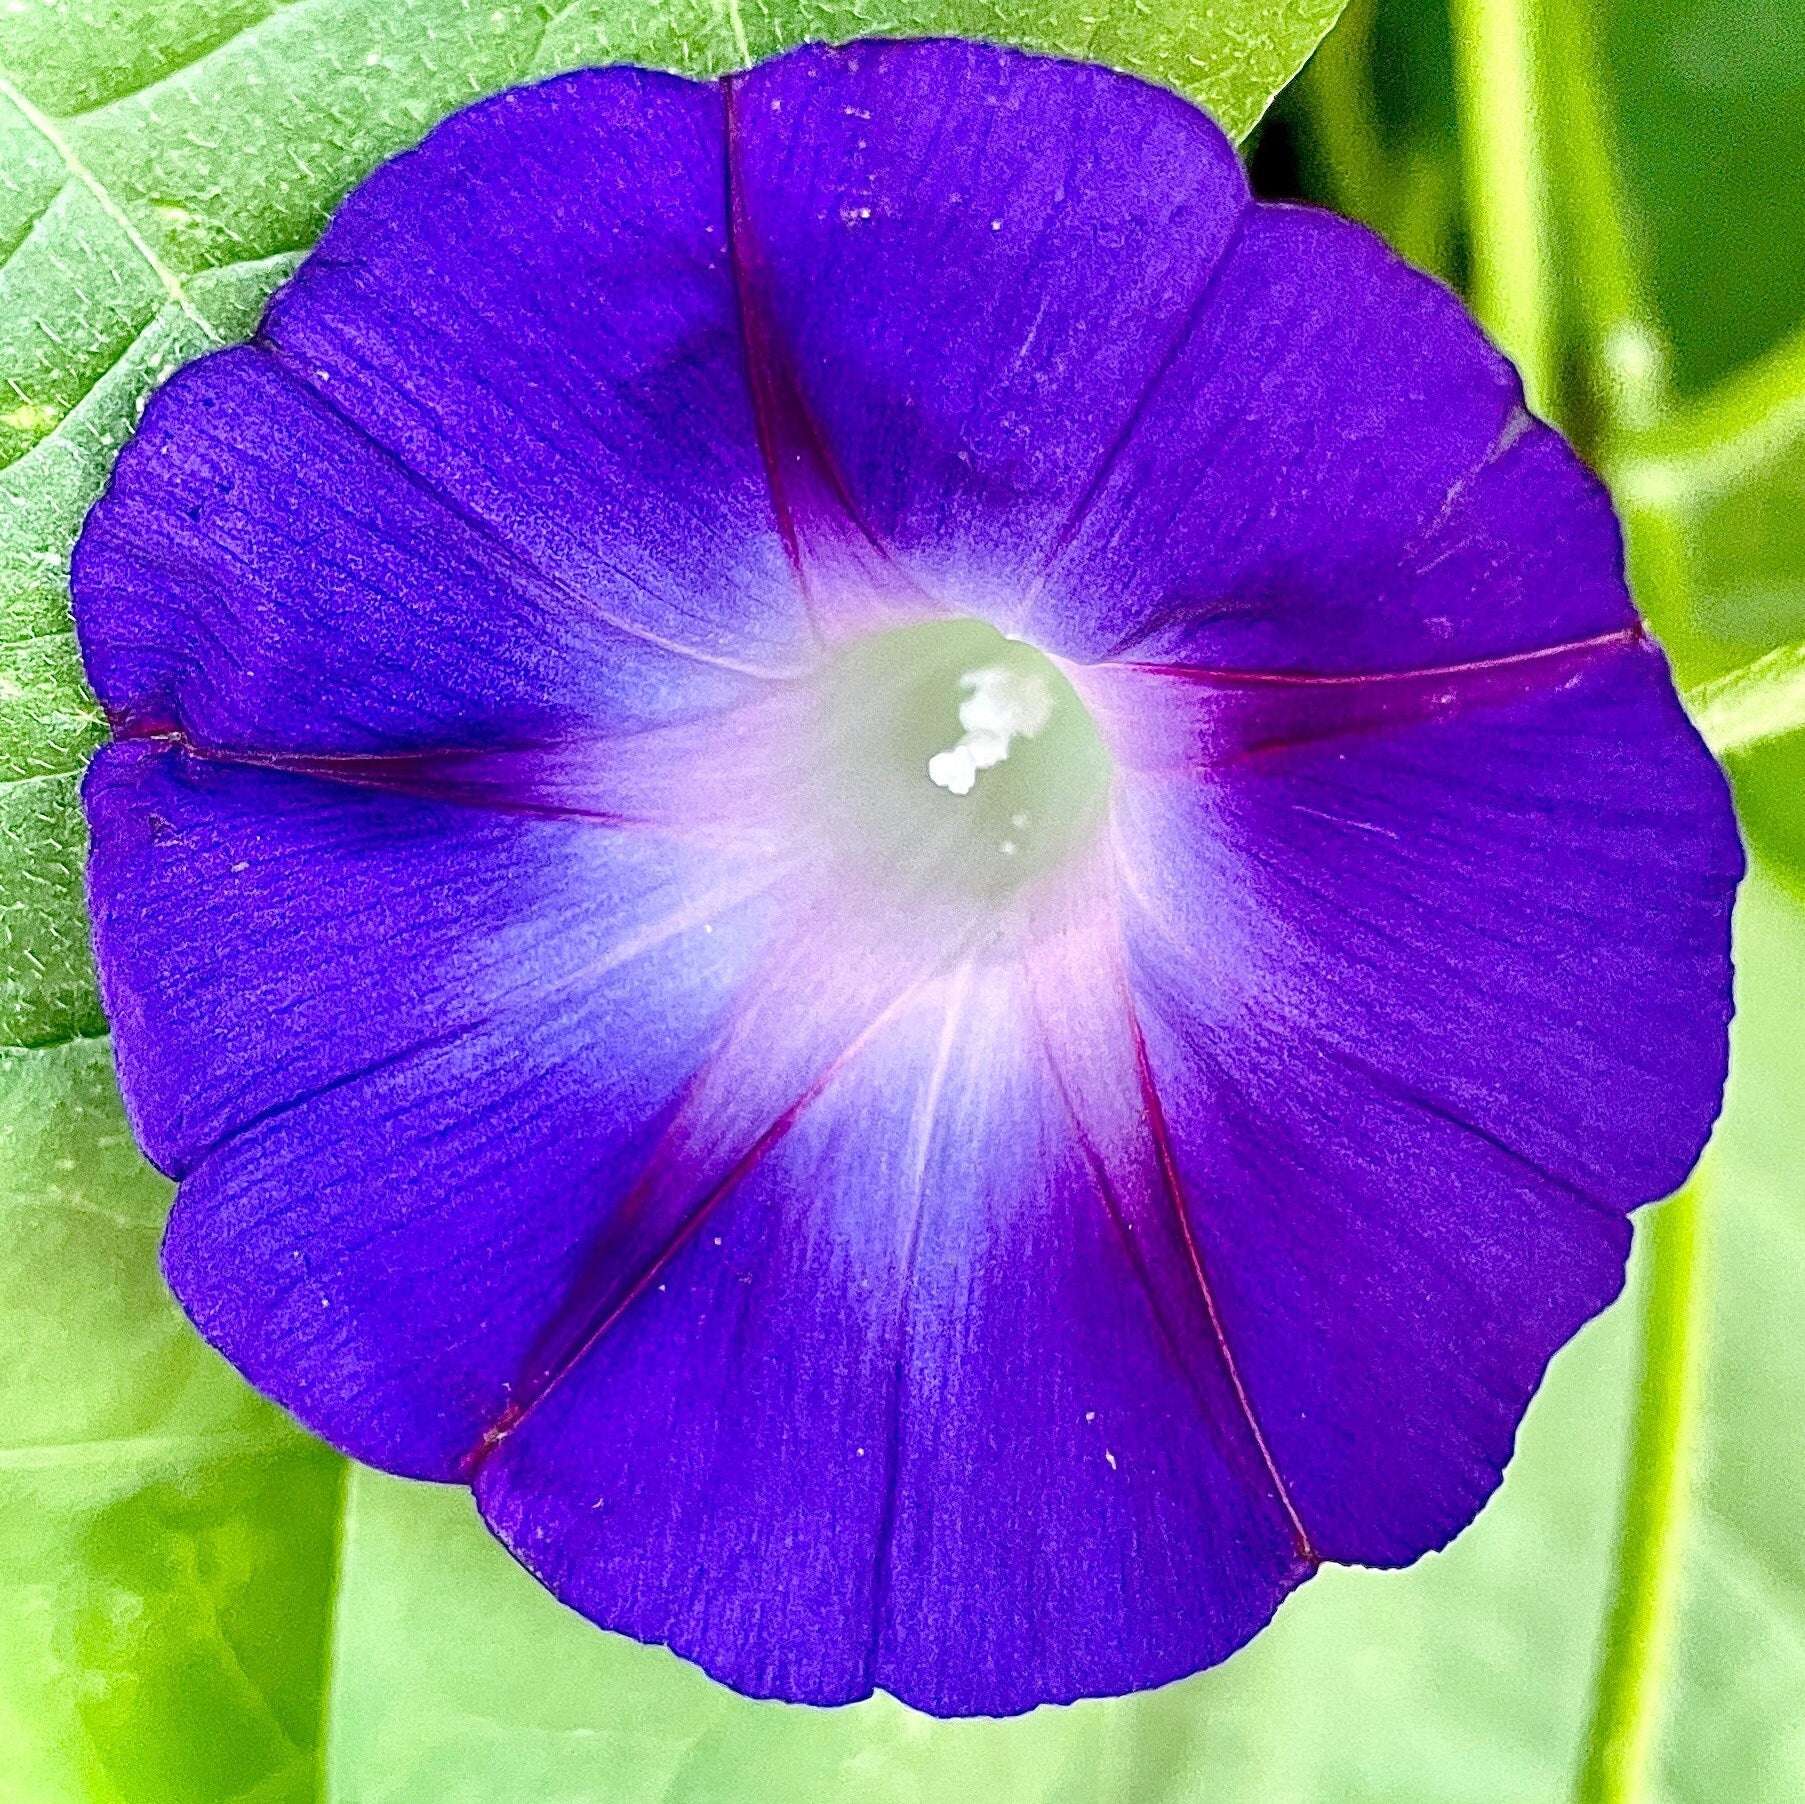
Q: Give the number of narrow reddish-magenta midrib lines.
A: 5